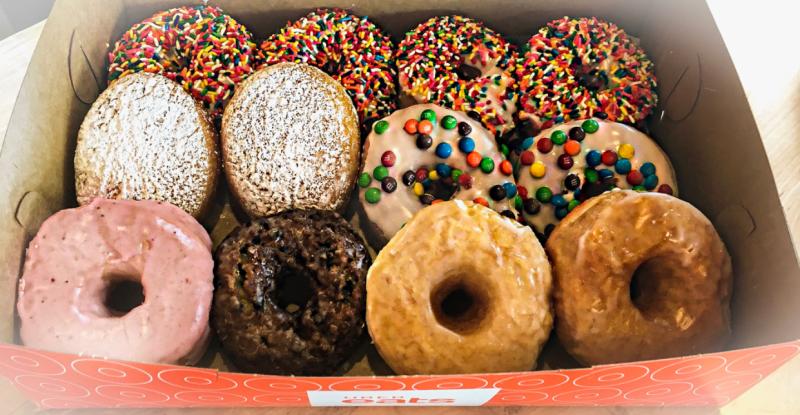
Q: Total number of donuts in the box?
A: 12